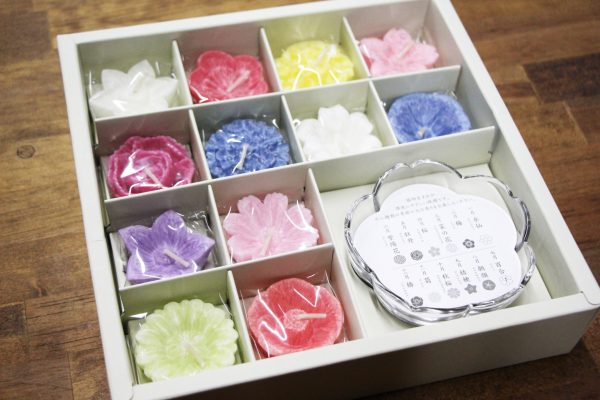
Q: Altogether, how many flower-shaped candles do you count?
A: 12